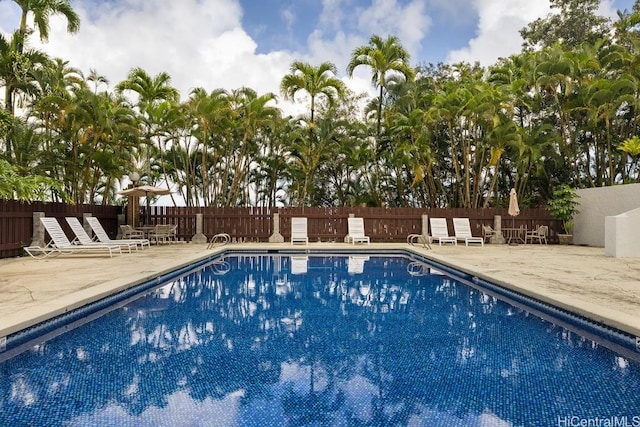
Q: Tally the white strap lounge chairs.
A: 7